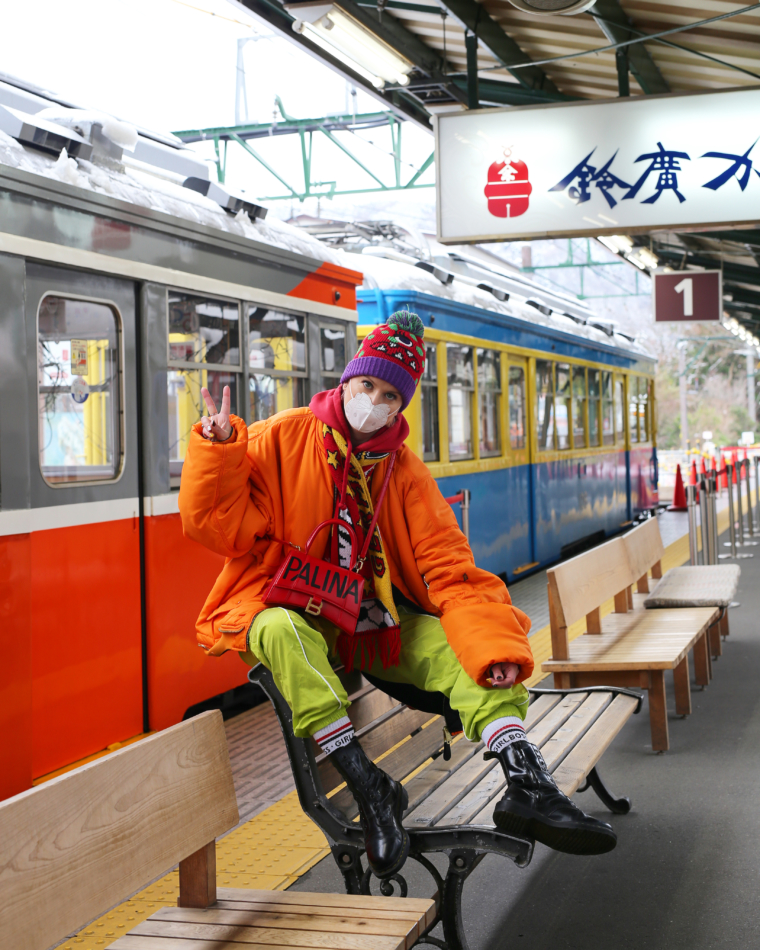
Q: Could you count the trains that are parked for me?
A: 2